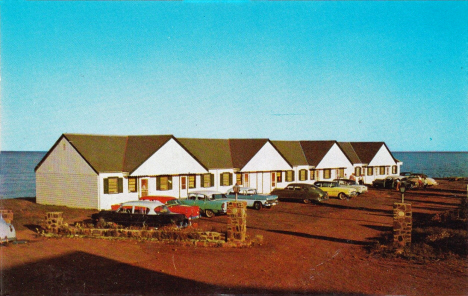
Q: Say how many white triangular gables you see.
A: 4